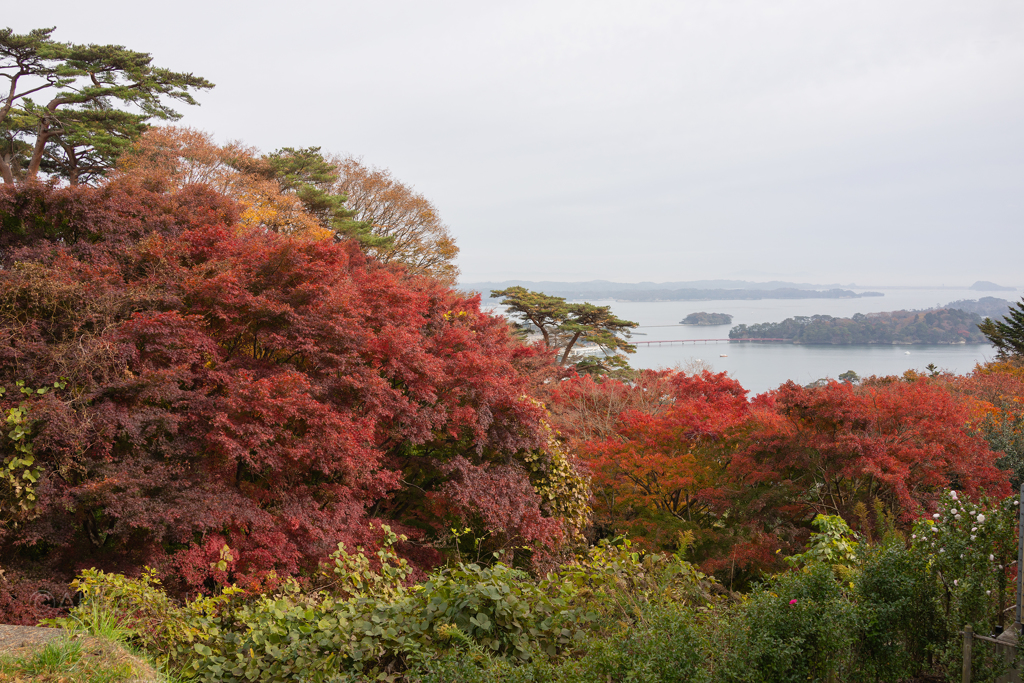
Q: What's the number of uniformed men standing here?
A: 0